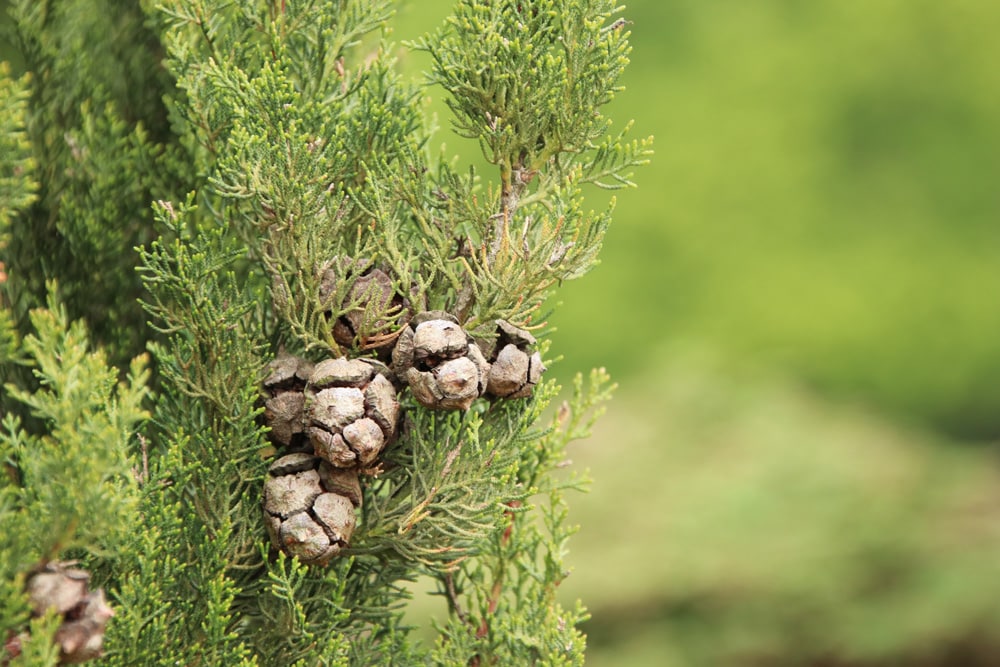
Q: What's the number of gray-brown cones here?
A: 7